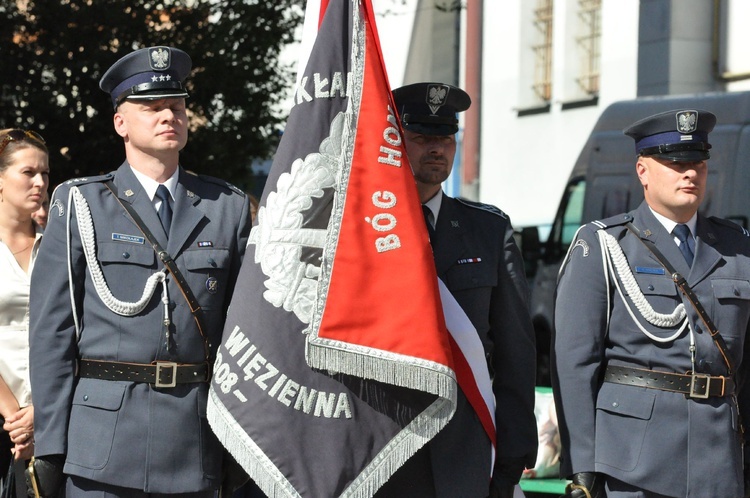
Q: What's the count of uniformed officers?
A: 3